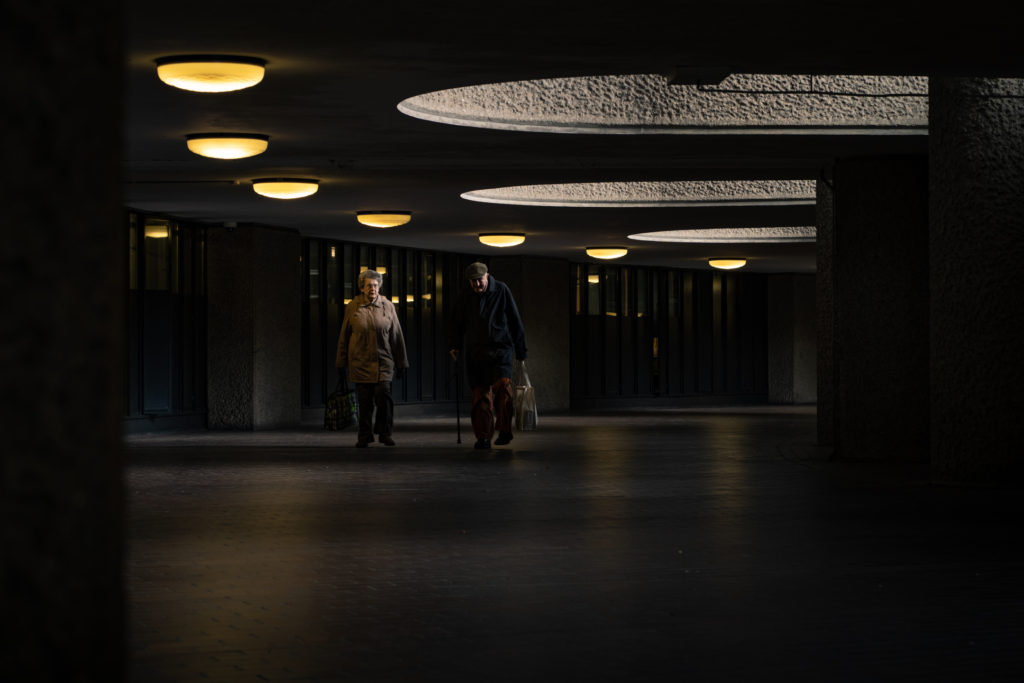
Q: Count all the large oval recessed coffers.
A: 3